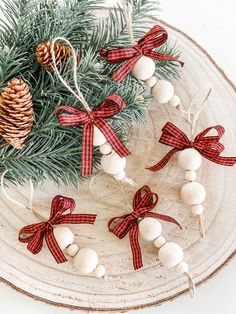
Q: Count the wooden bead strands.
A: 5